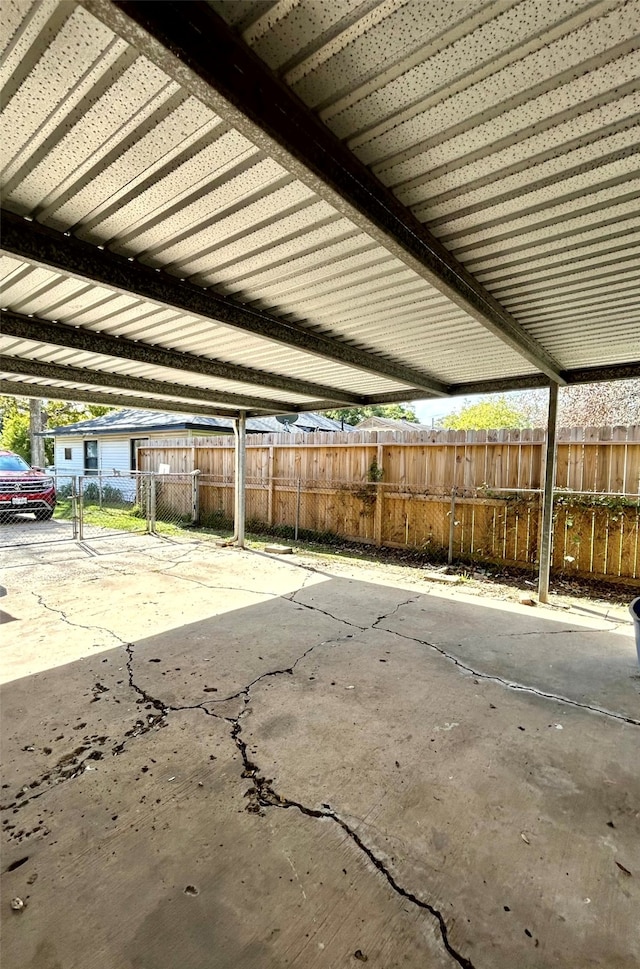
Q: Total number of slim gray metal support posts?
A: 2